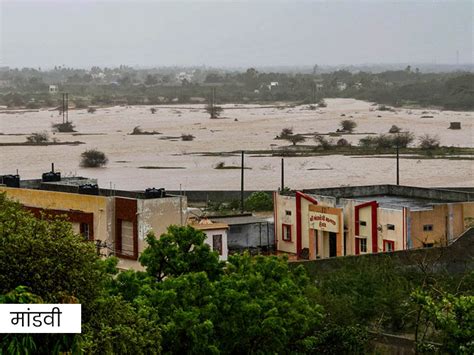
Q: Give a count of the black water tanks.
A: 4